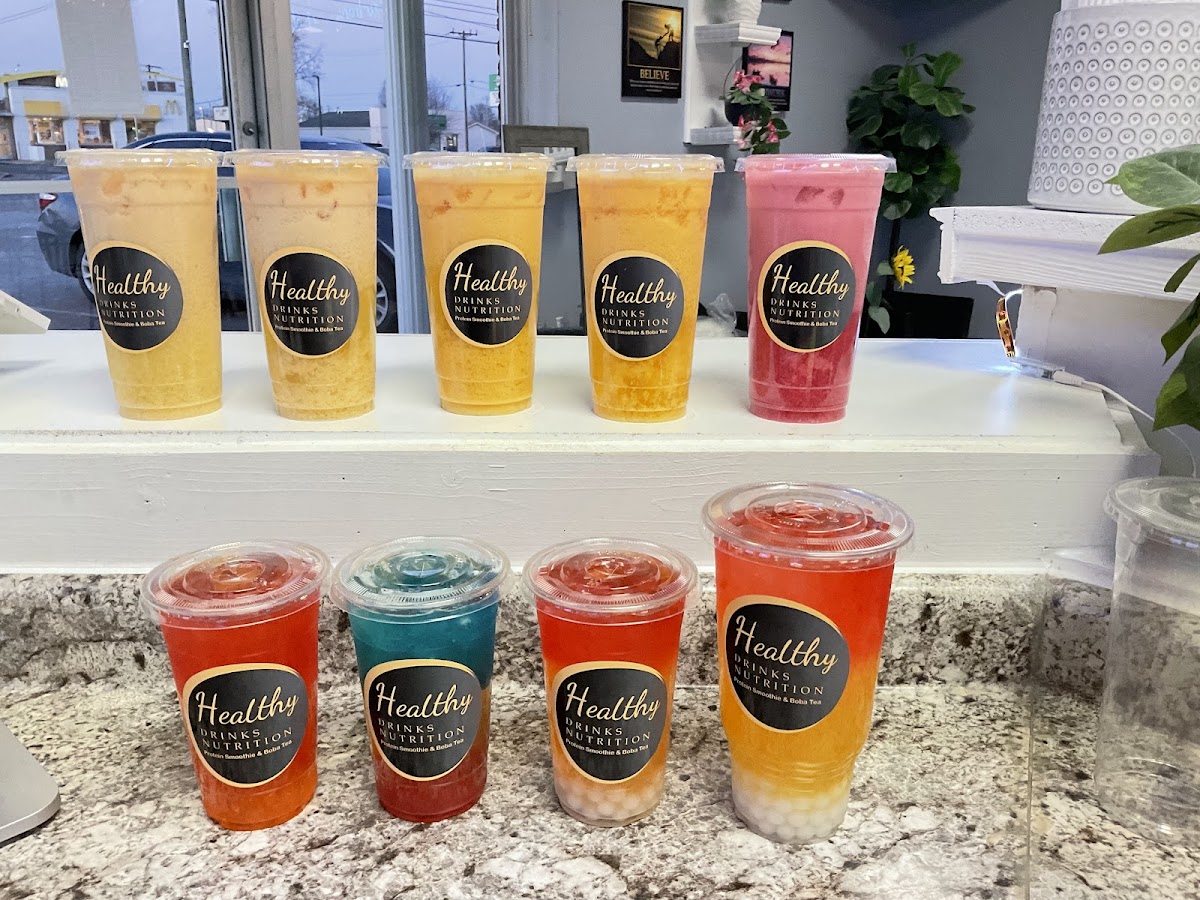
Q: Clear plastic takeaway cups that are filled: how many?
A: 9